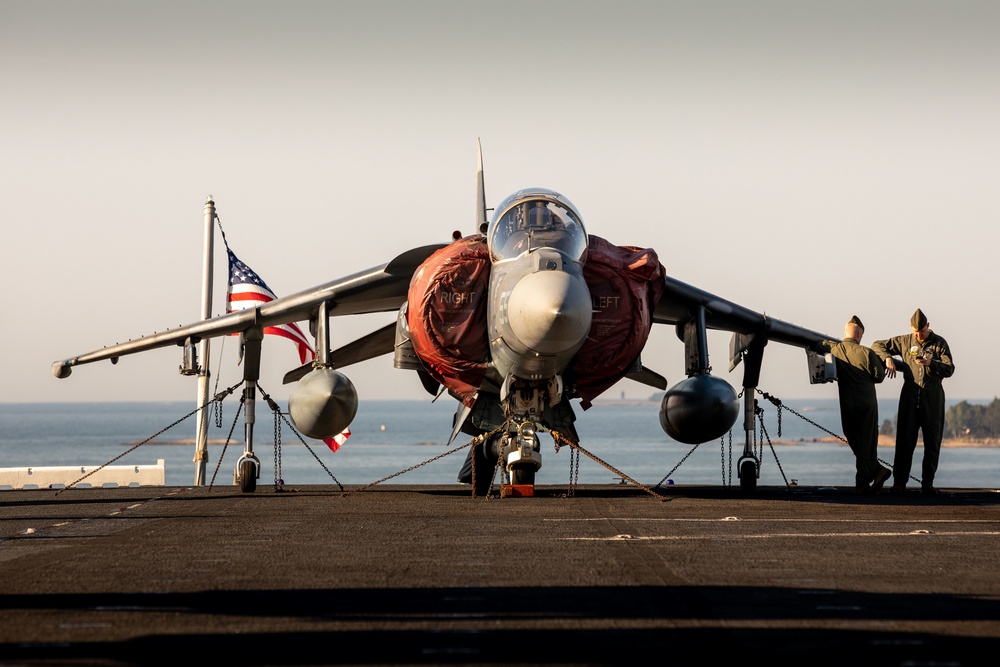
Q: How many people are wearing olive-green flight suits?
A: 2